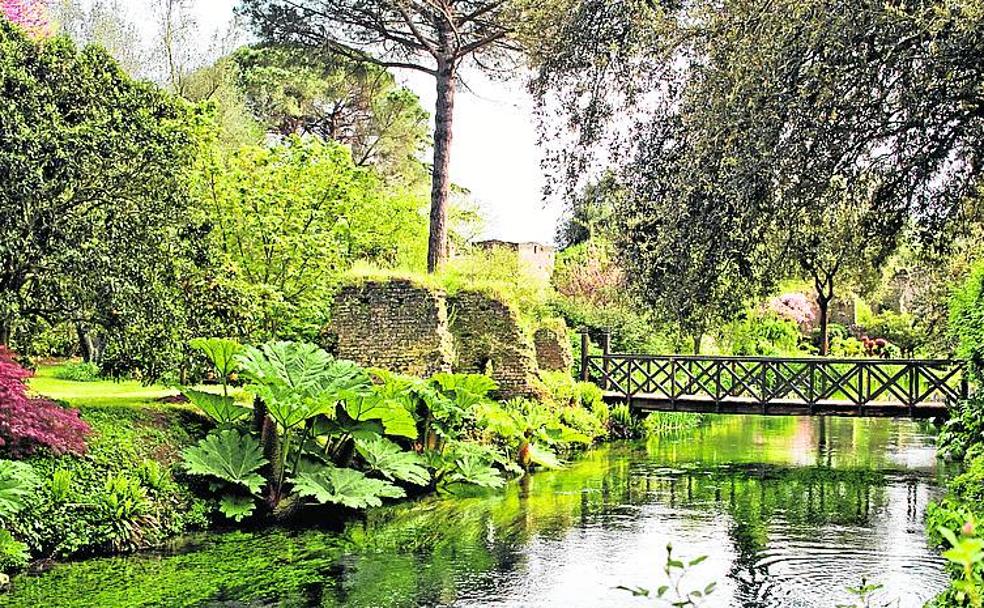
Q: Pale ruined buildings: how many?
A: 1